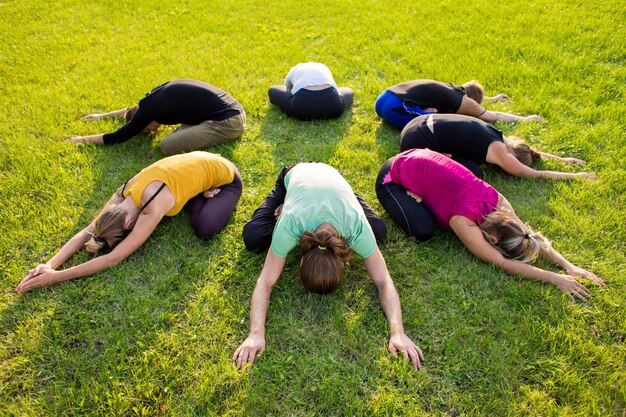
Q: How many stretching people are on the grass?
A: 7